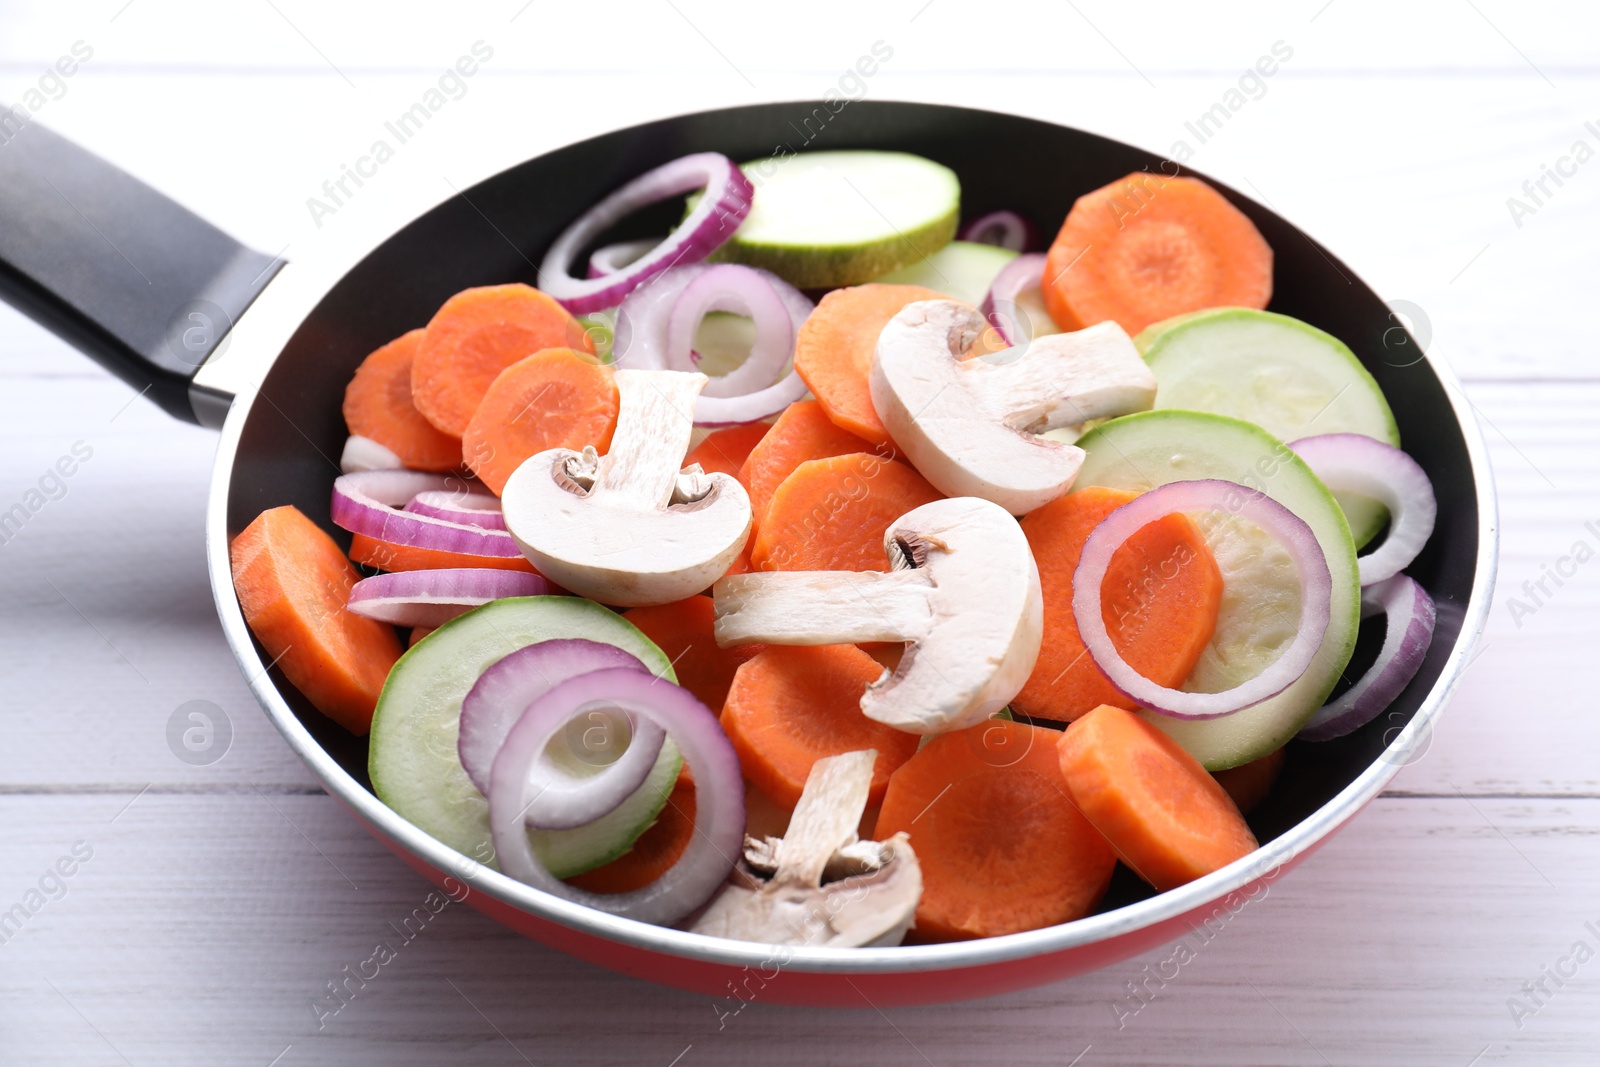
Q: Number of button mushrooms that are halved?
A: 4